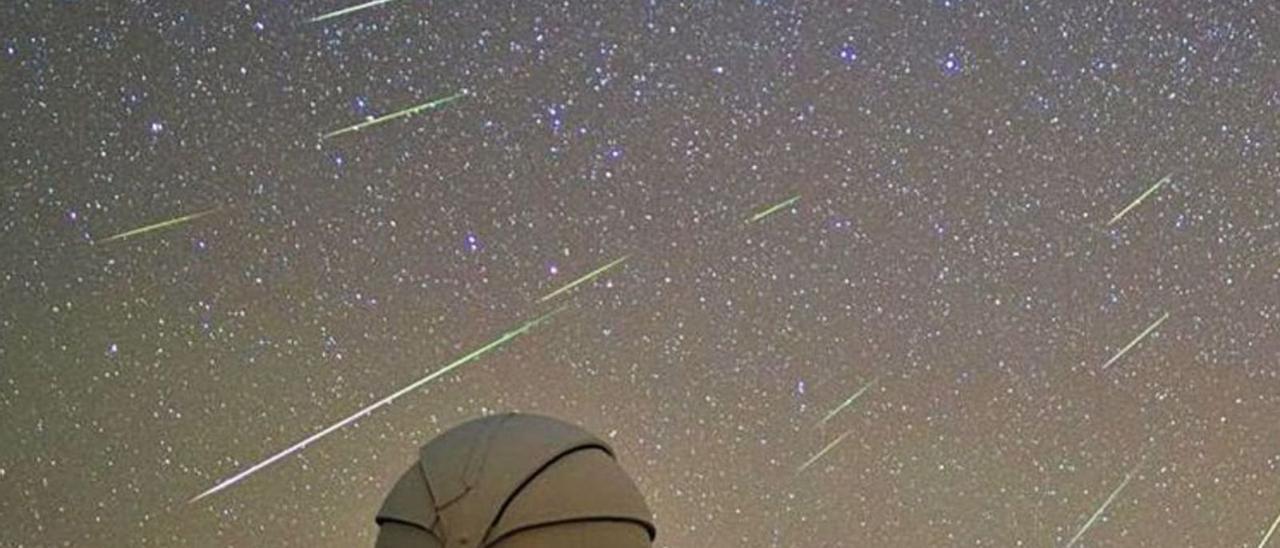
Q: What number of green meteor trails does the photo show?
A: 12